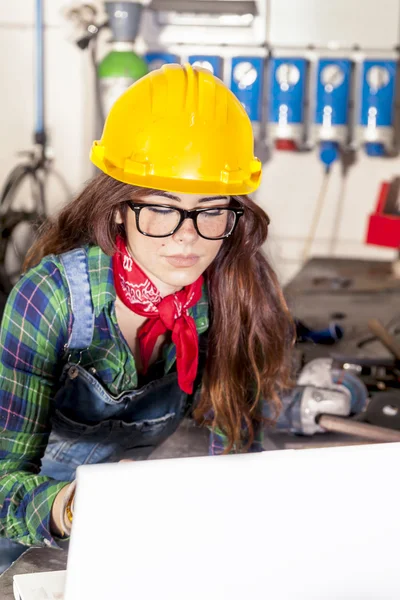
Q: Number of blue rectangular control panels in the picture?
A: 6